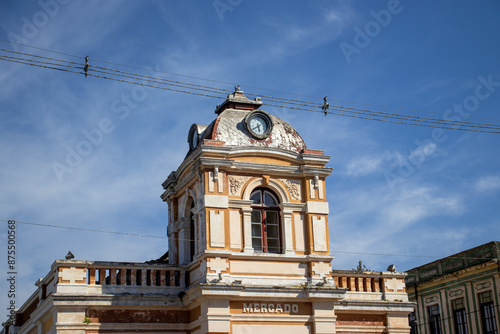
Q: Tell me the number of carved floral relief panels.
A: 2